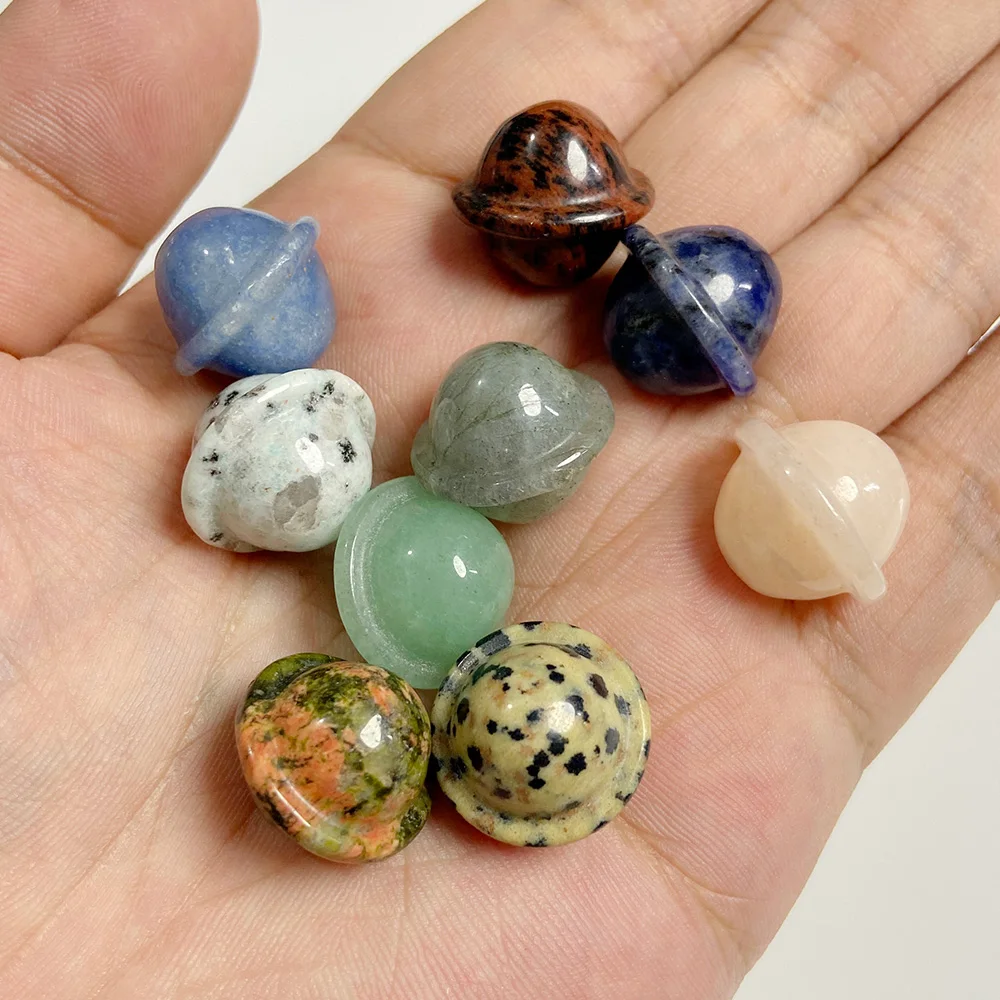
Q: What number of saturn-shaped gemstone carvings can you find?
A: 9